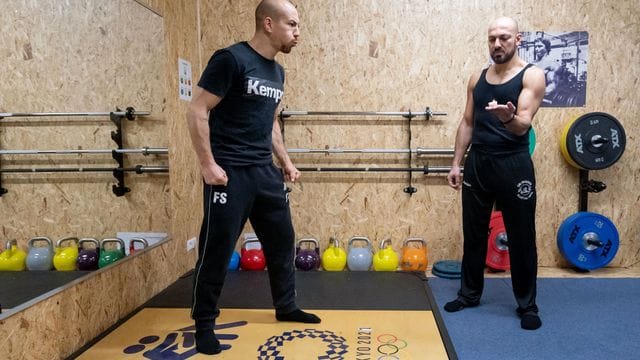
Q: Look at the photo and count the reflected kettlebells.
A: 6